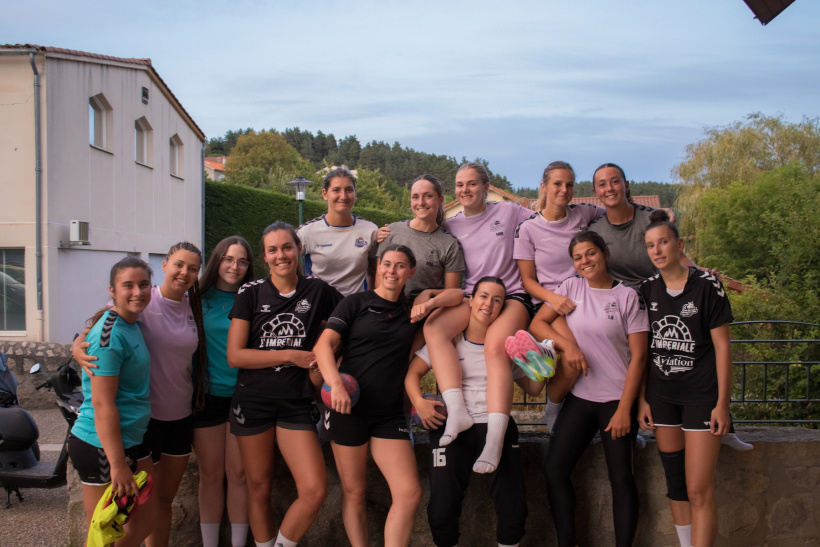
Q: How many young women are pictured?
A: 13